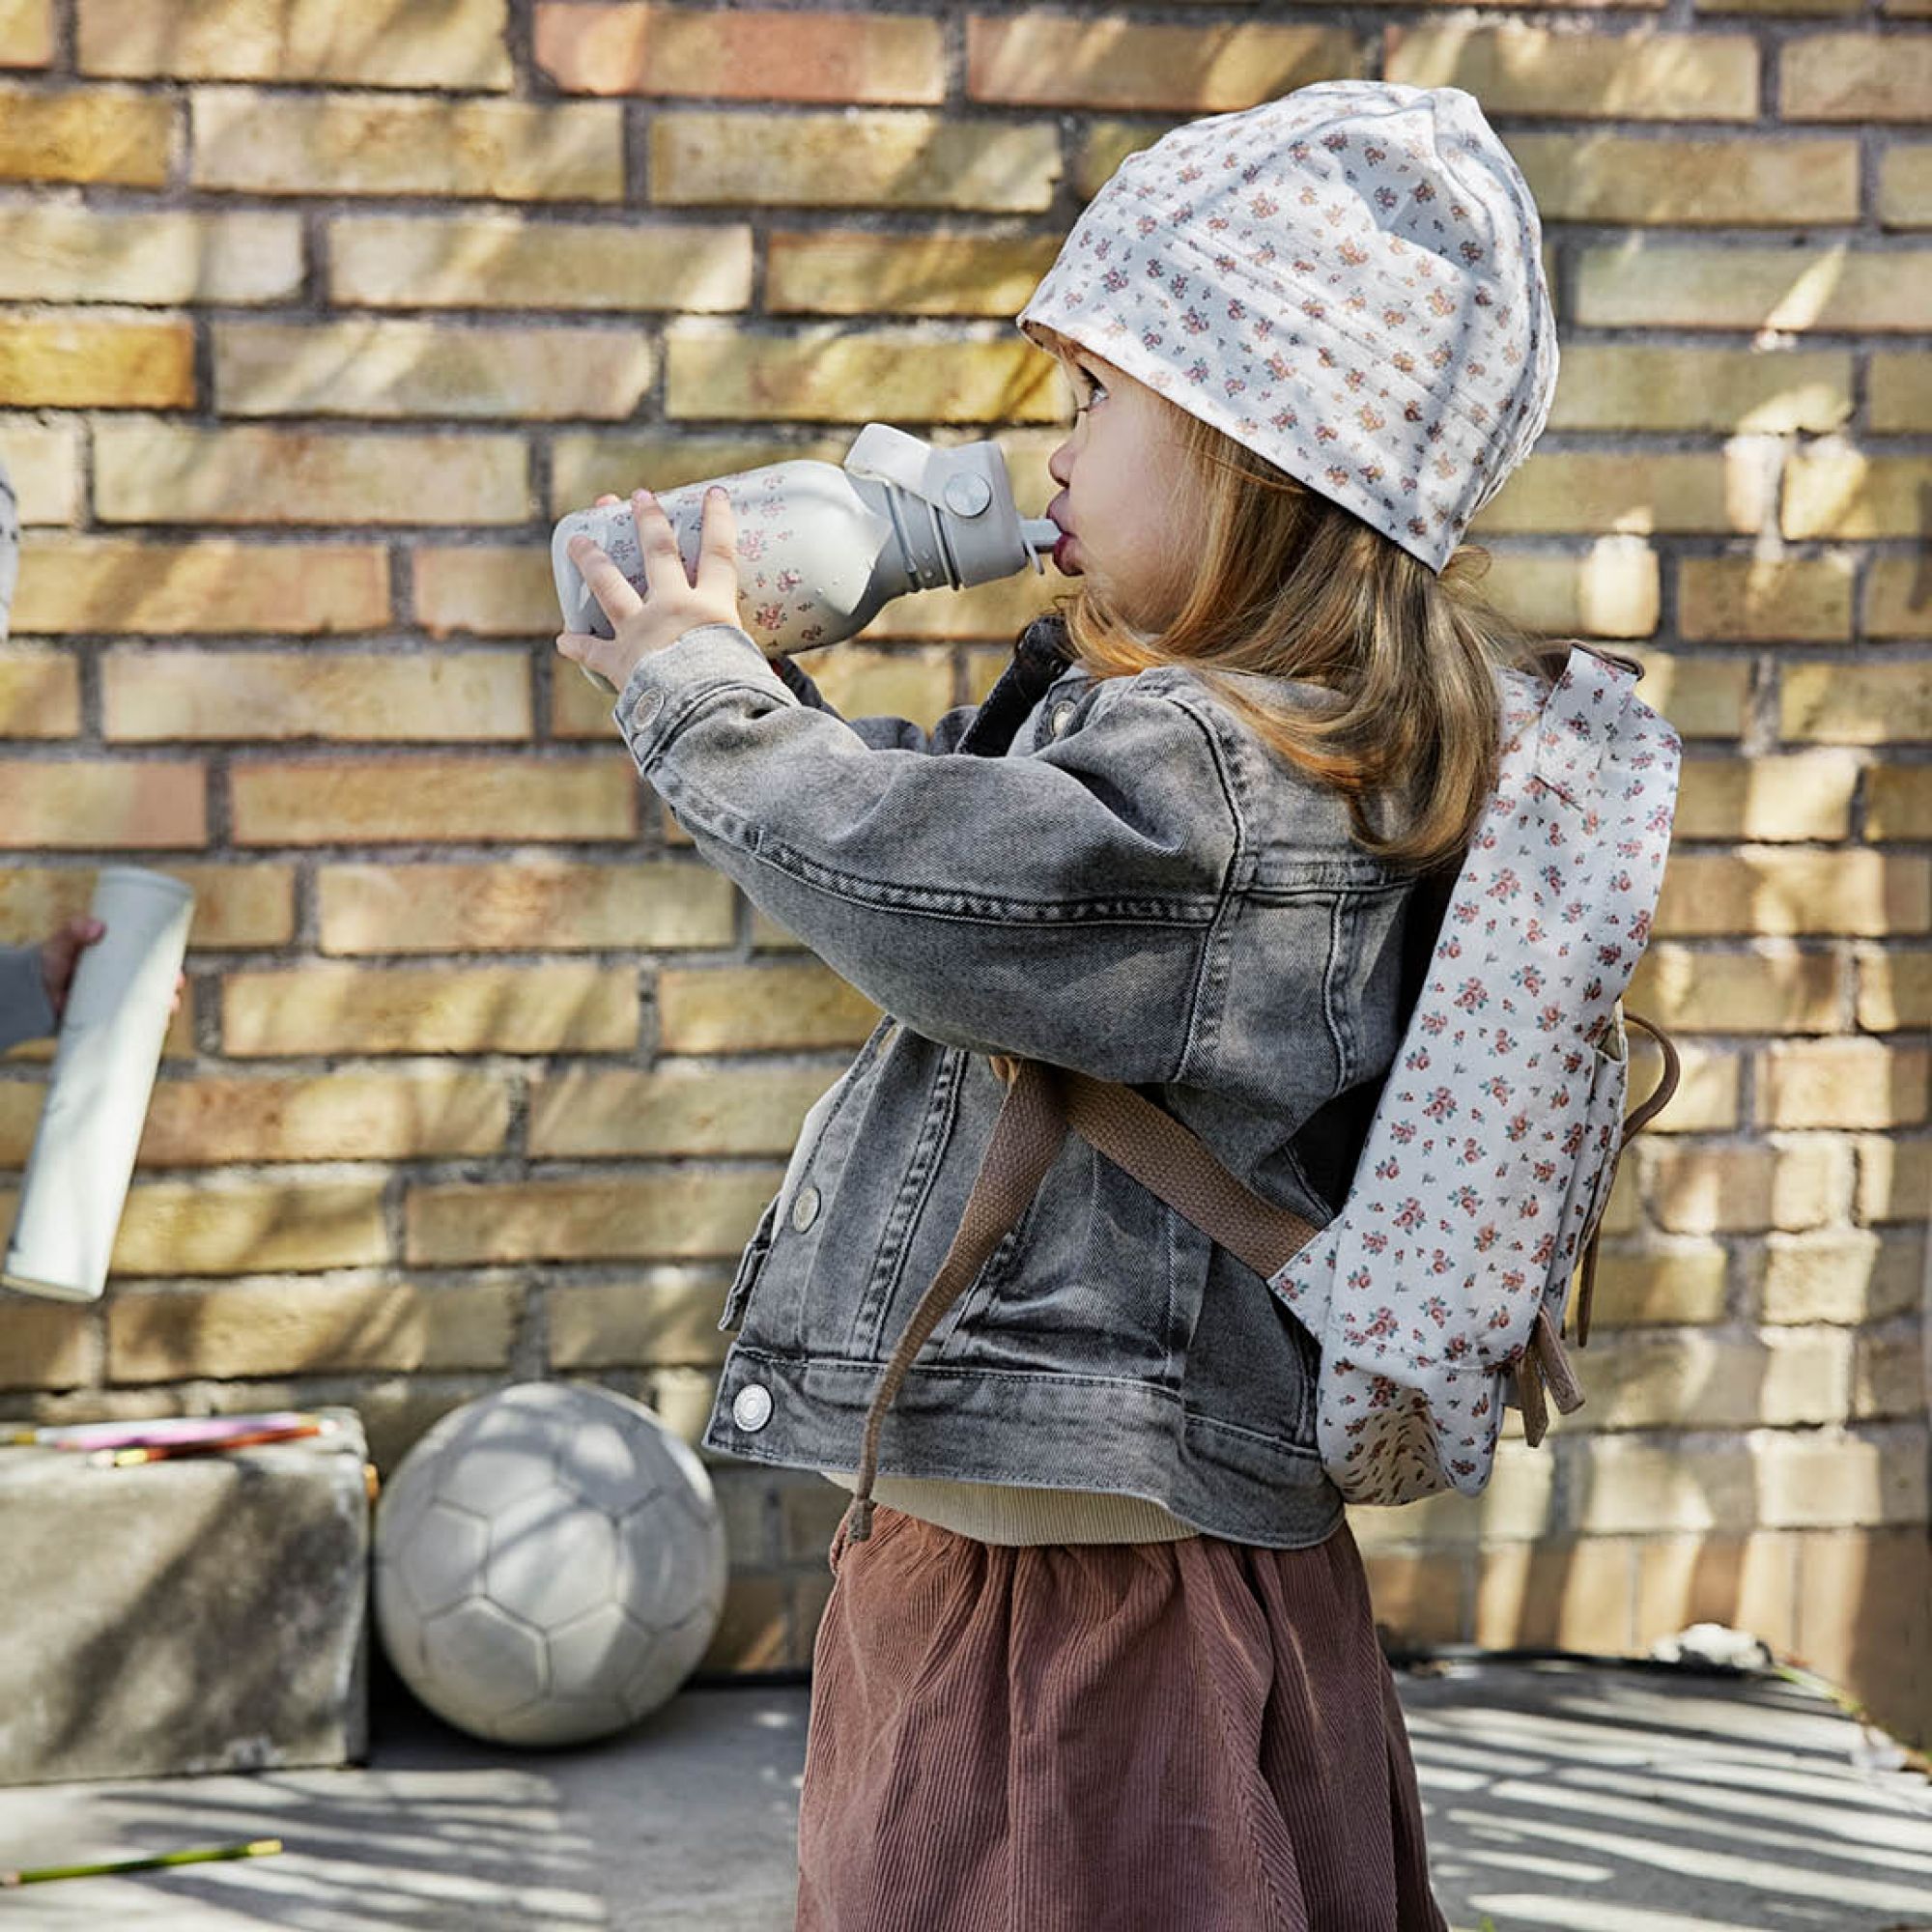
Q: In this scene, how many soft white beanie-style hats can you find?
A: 1